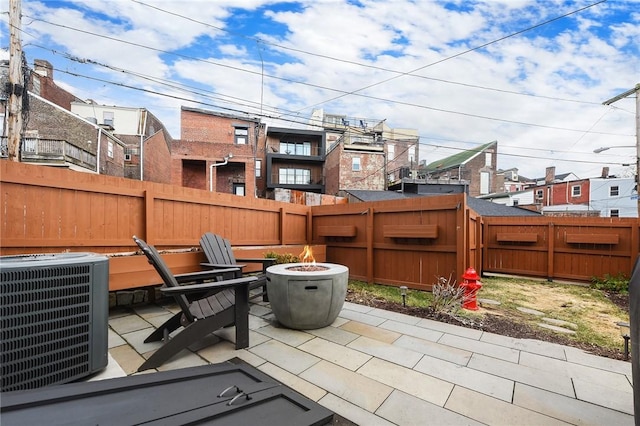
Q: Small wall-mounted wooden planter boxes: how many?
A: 4